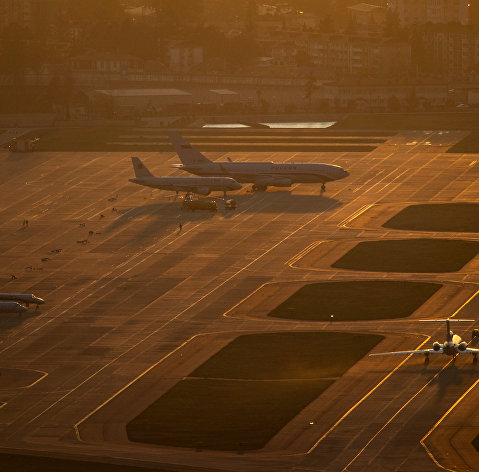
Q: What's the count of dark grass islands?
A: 4